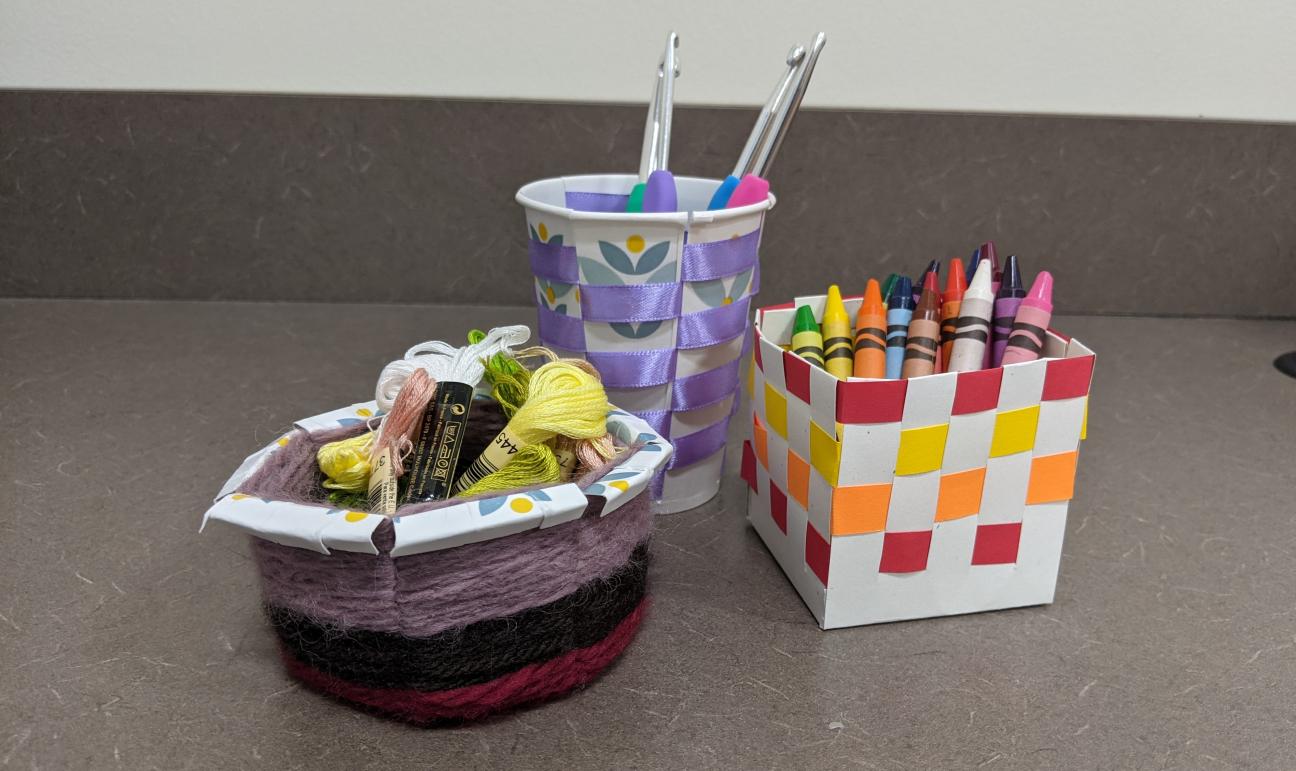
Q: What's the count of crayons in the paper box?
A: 14